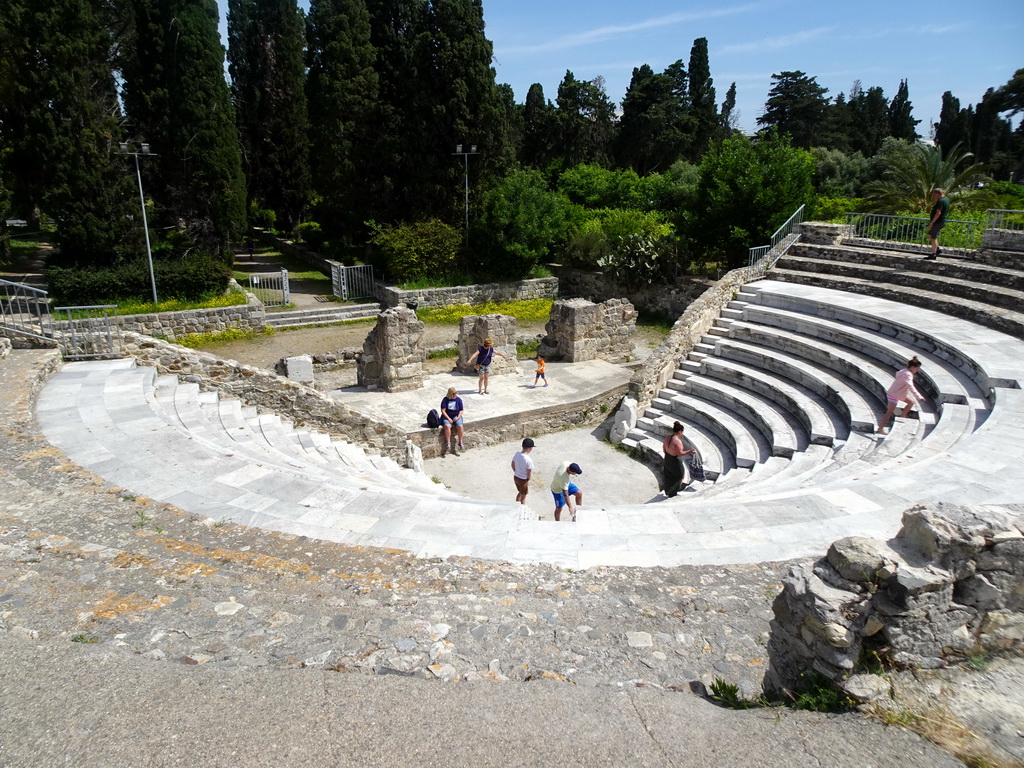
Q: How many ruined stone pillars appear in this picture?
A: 3